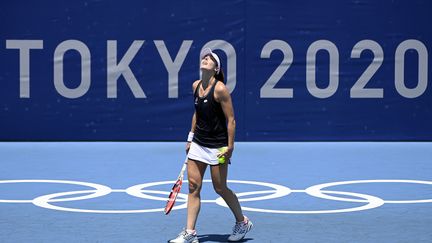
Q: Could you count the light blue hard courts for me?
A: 1